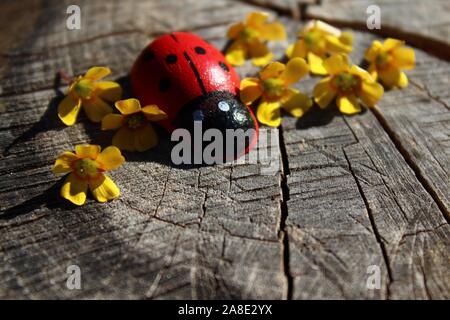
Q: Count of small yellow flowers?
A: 8